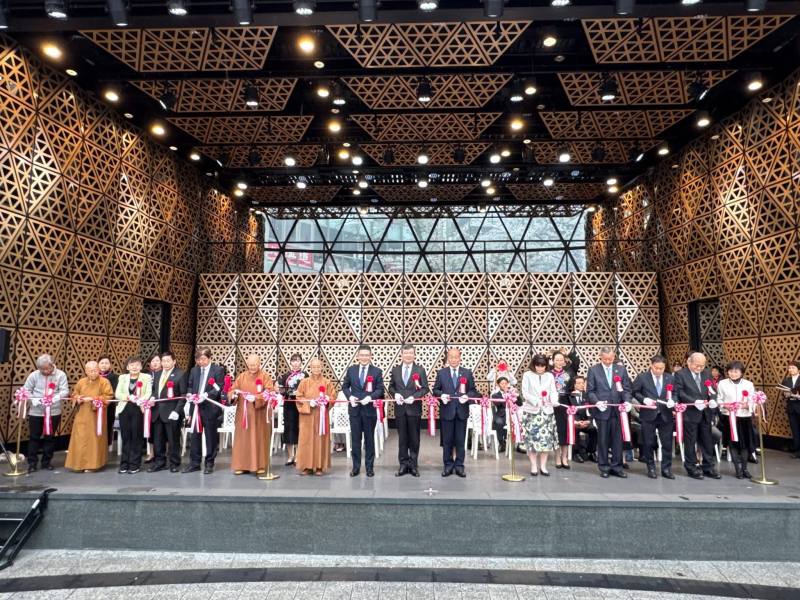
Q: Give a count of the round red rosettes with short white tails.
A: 14